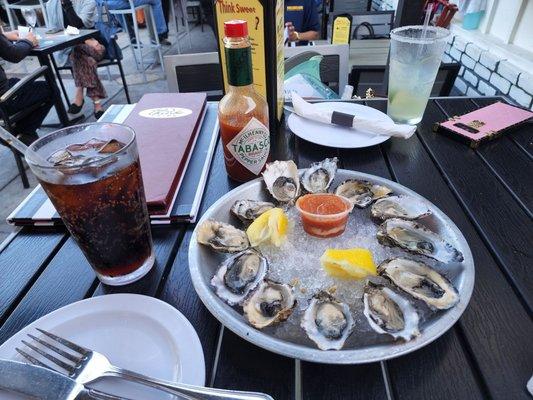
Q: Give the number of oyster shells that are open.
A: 12